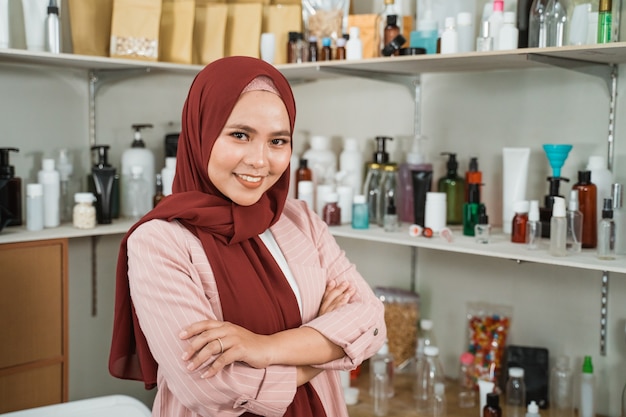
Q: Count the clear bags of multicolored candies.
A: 1